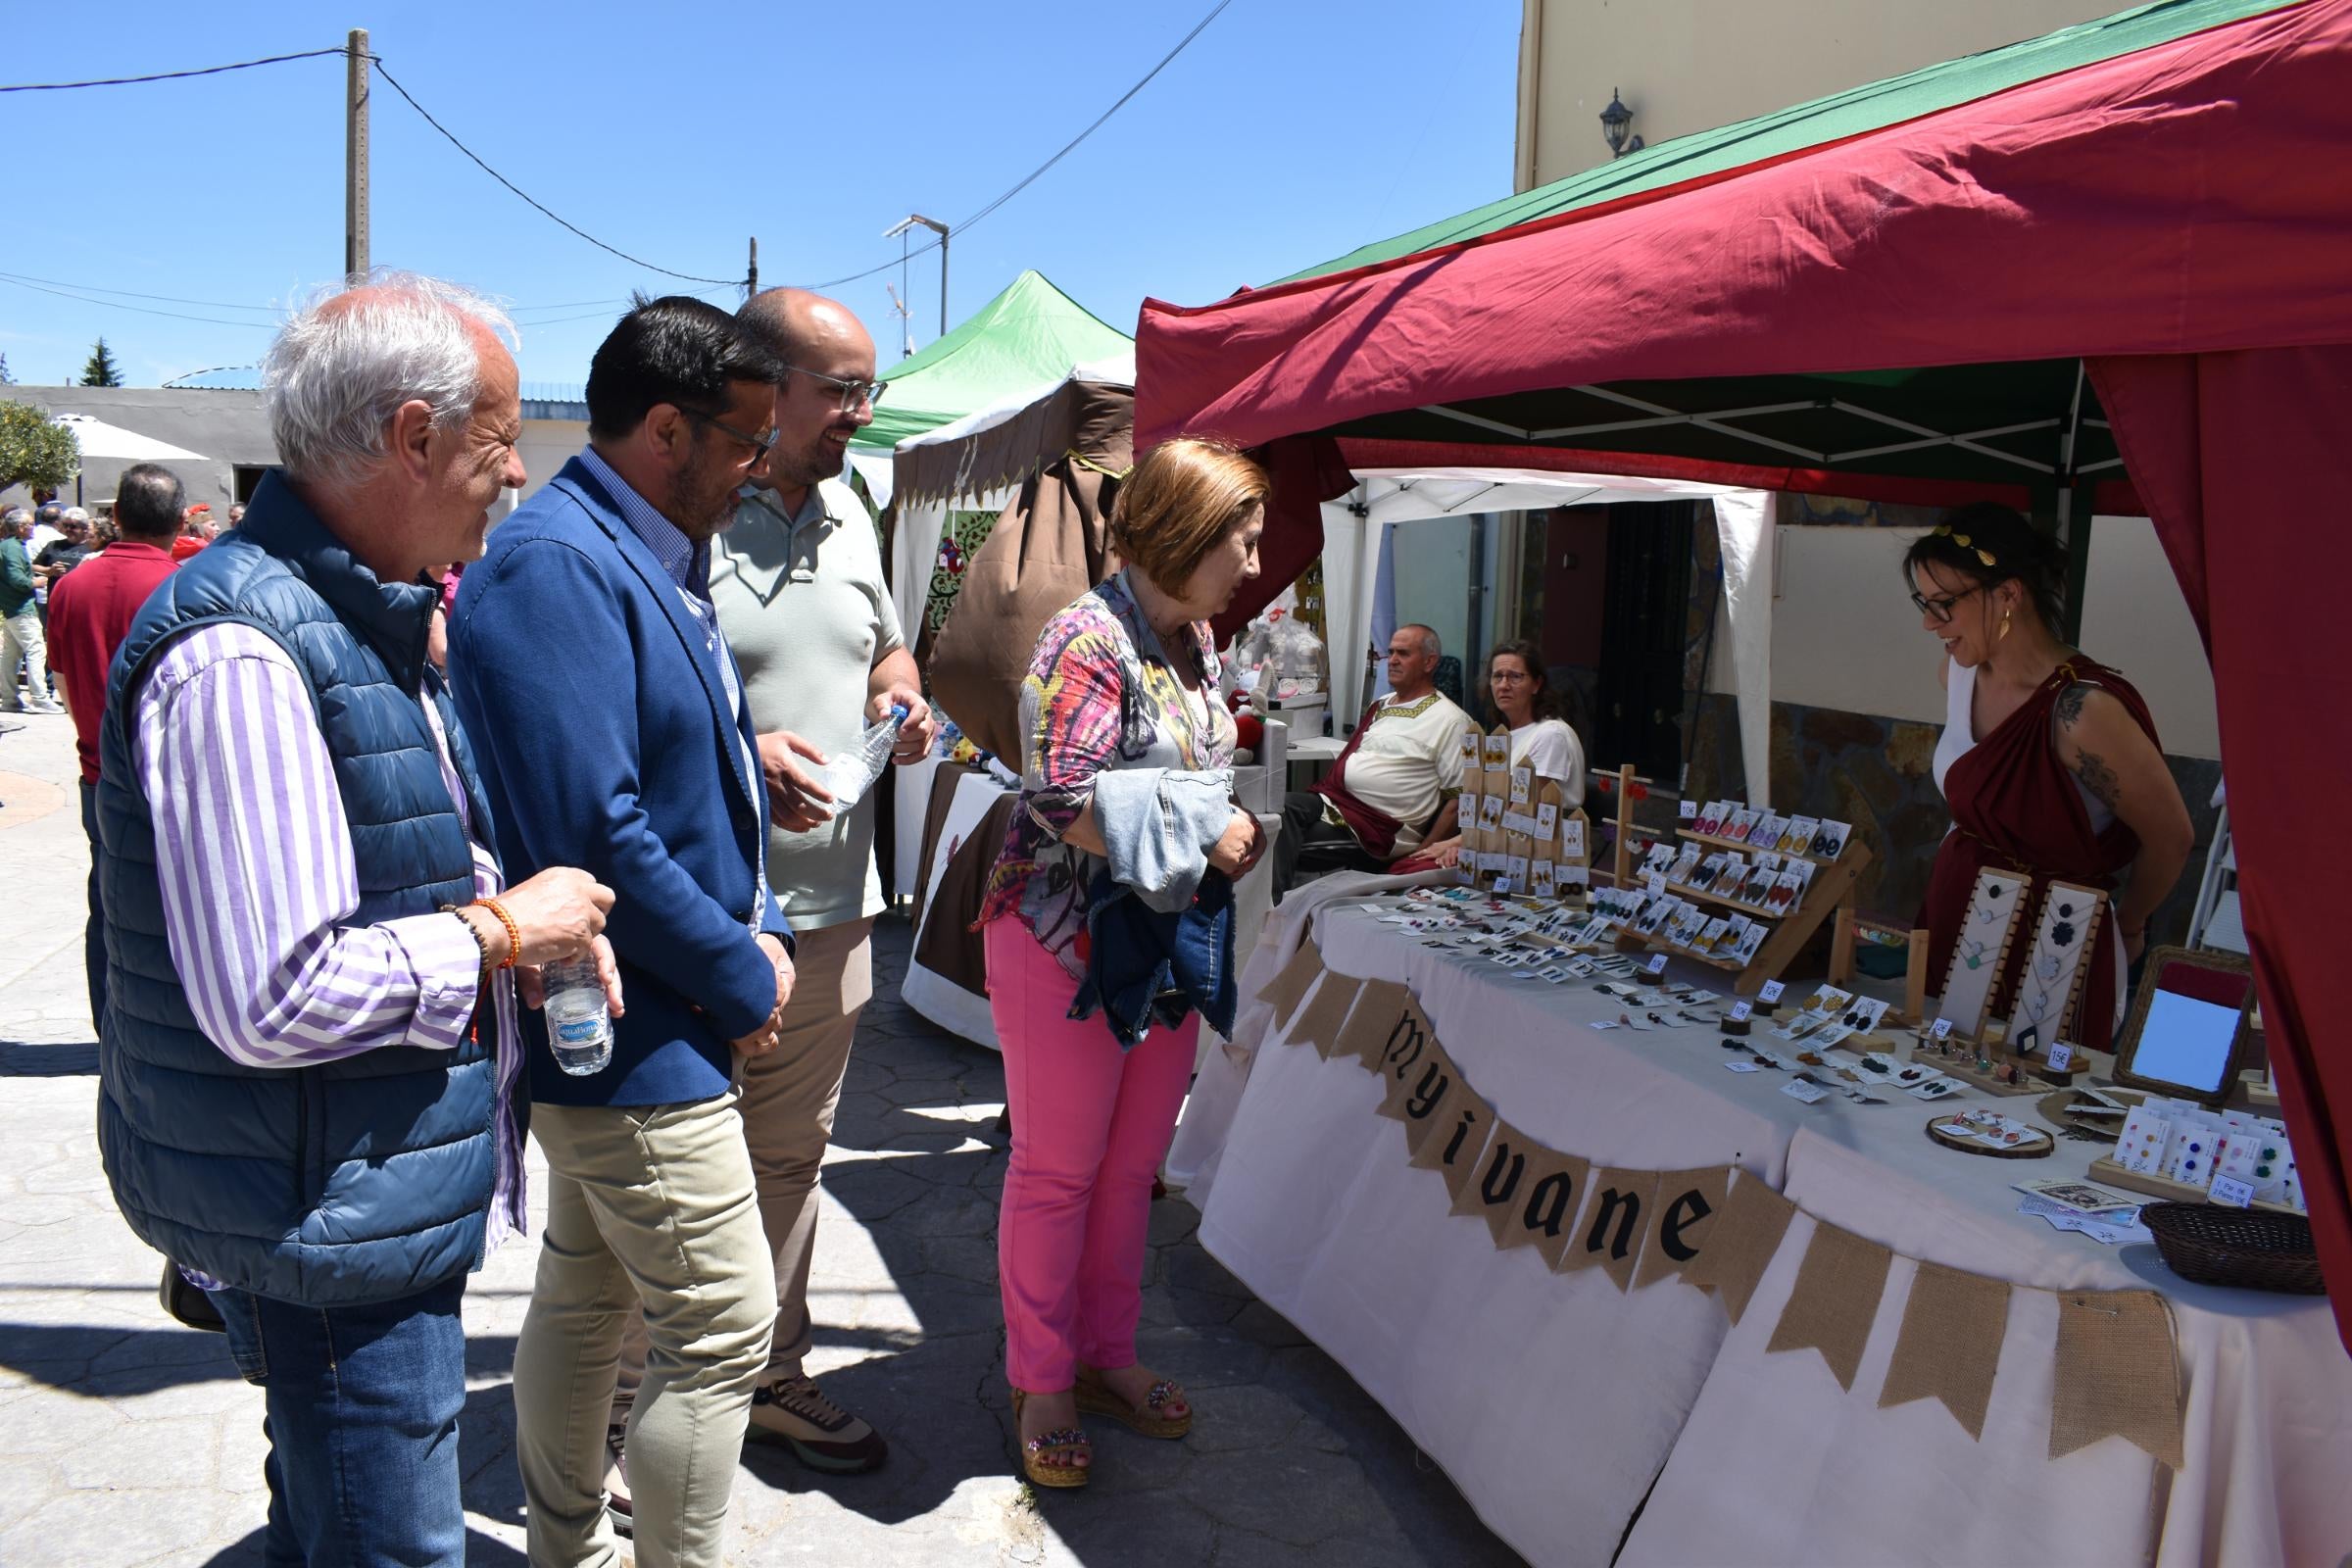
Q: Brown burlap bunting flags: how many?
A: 14